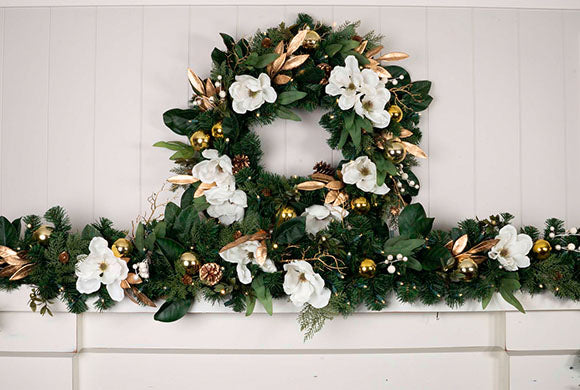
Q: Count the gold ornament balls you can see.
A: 13